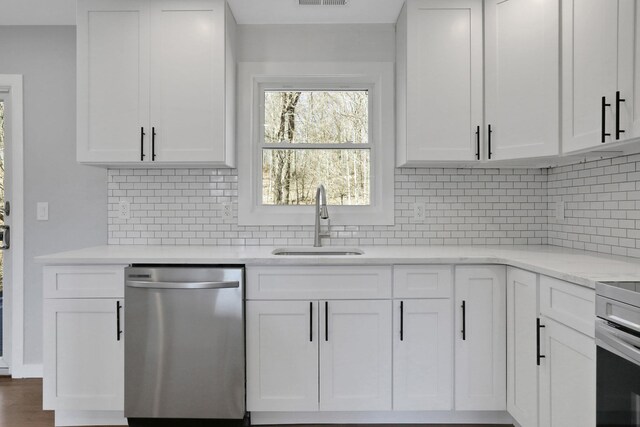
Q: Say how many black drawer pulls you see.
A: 12